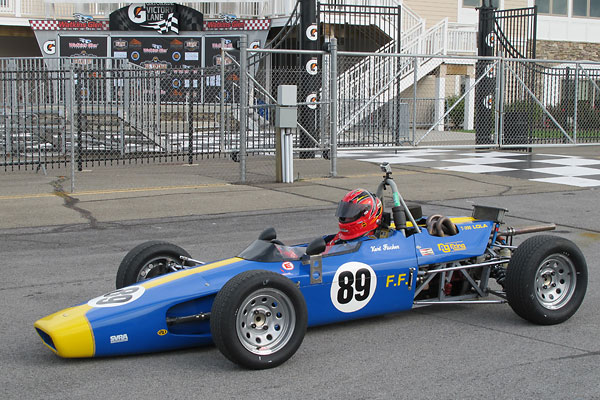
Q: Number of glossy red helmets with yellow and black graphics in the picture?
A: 1